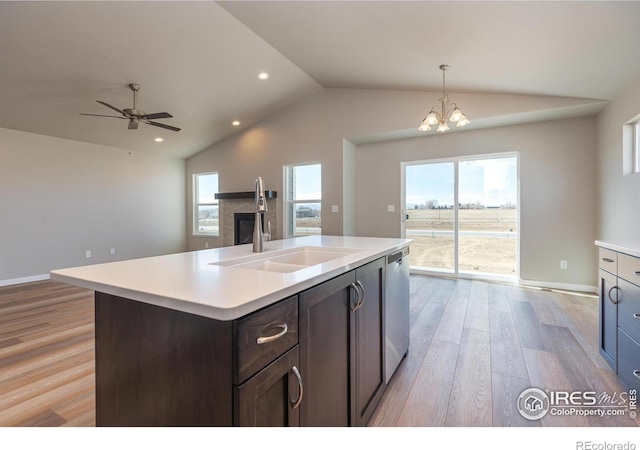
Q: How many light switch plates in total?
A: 2